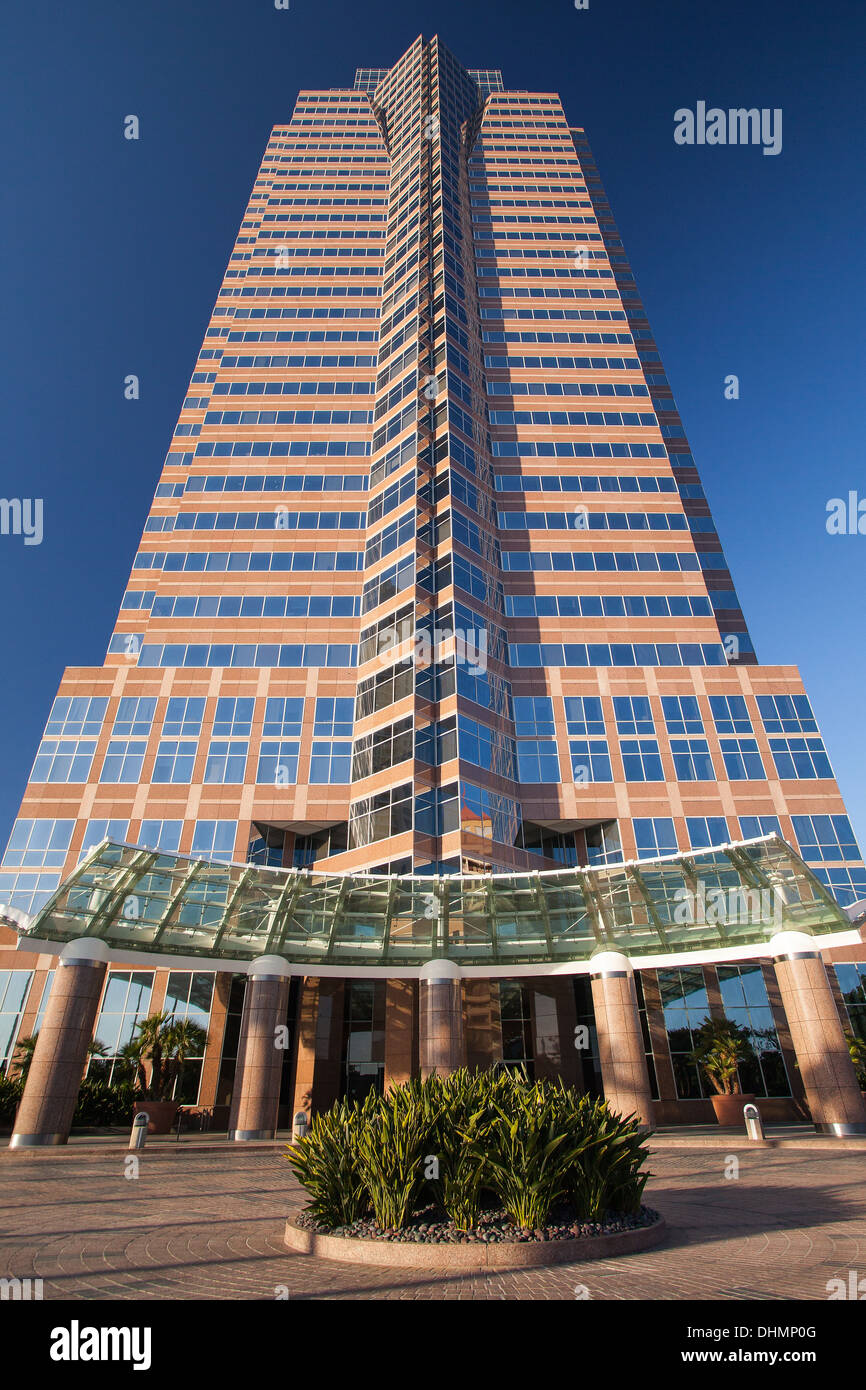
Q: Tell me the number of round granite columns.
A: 5